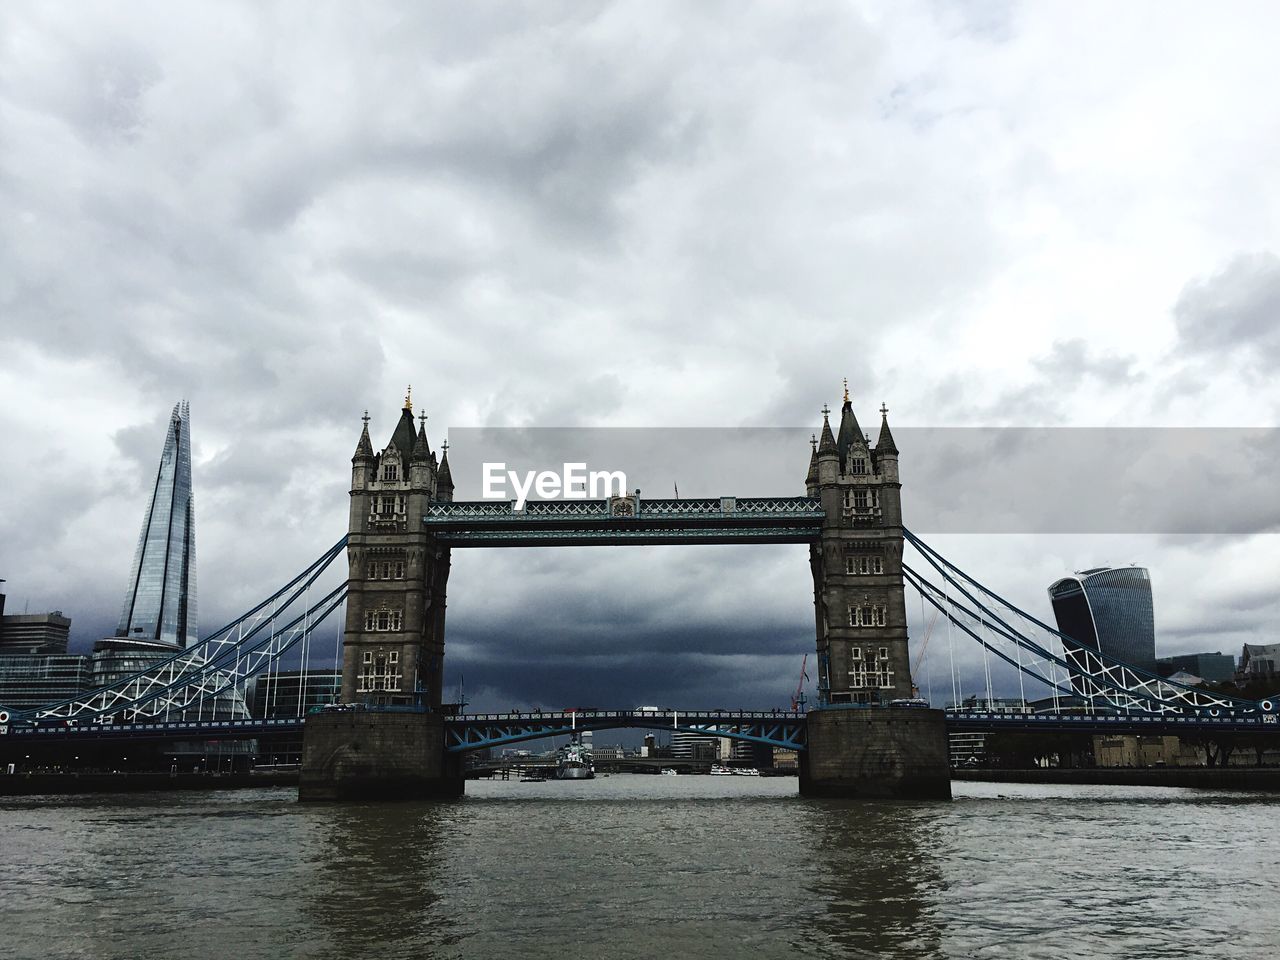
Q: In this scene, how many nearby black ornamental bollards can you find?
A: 0